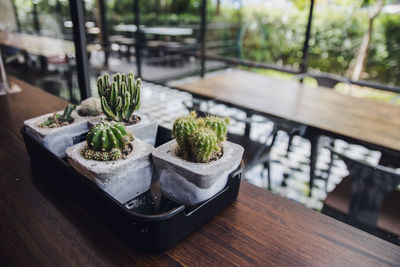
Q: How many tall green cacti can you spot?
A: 1